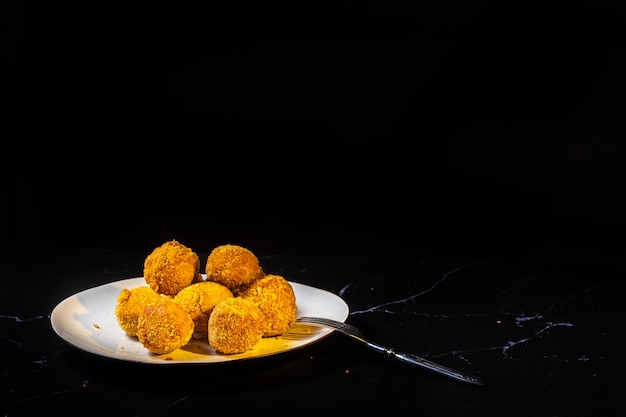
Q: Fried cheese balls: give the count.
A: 7